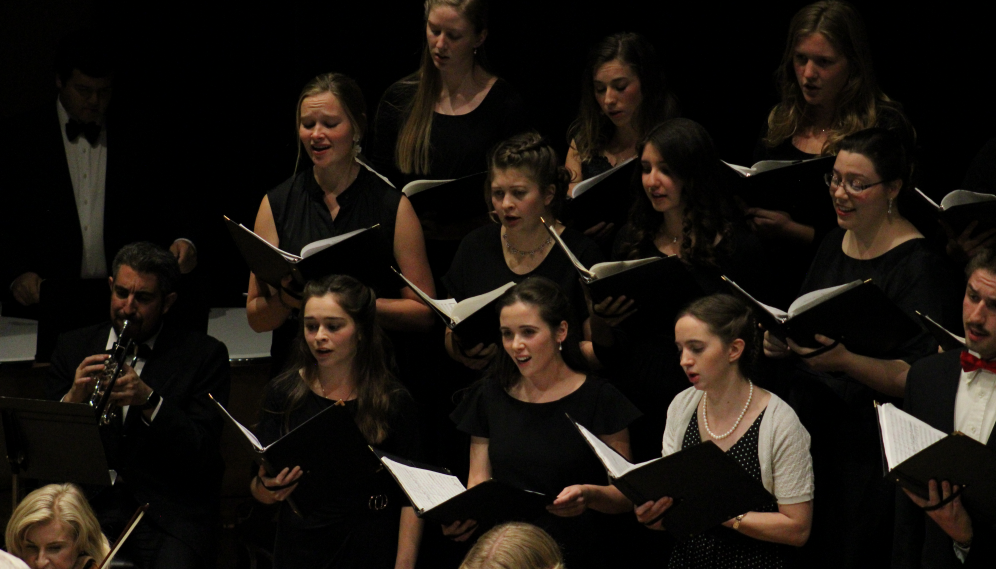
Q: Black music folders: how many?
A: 13